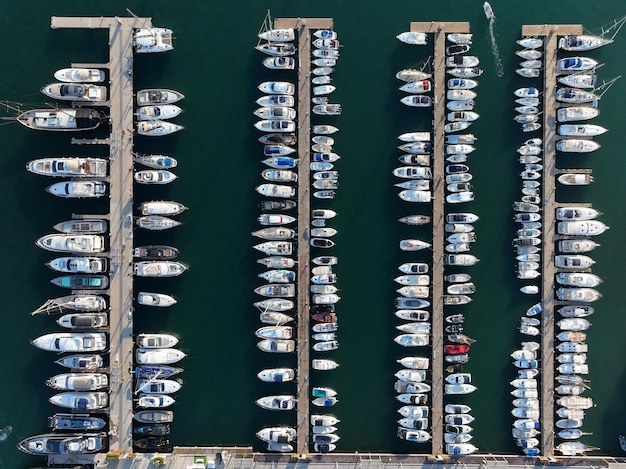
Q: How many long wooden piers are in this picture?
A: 4